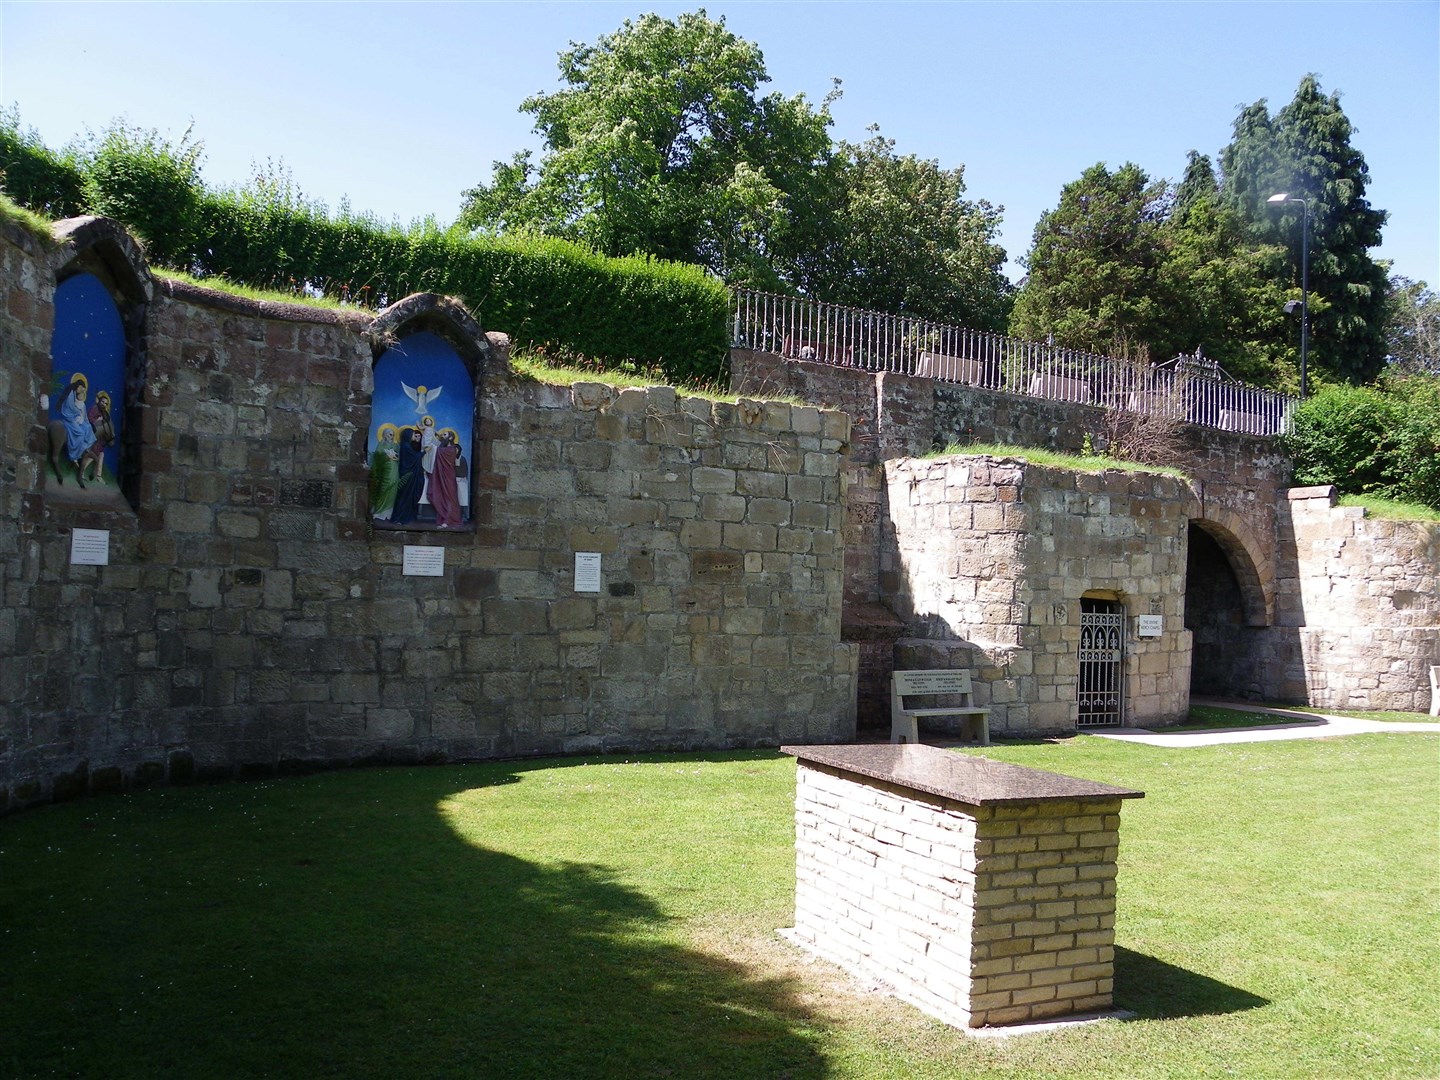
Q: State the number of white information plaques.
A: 4